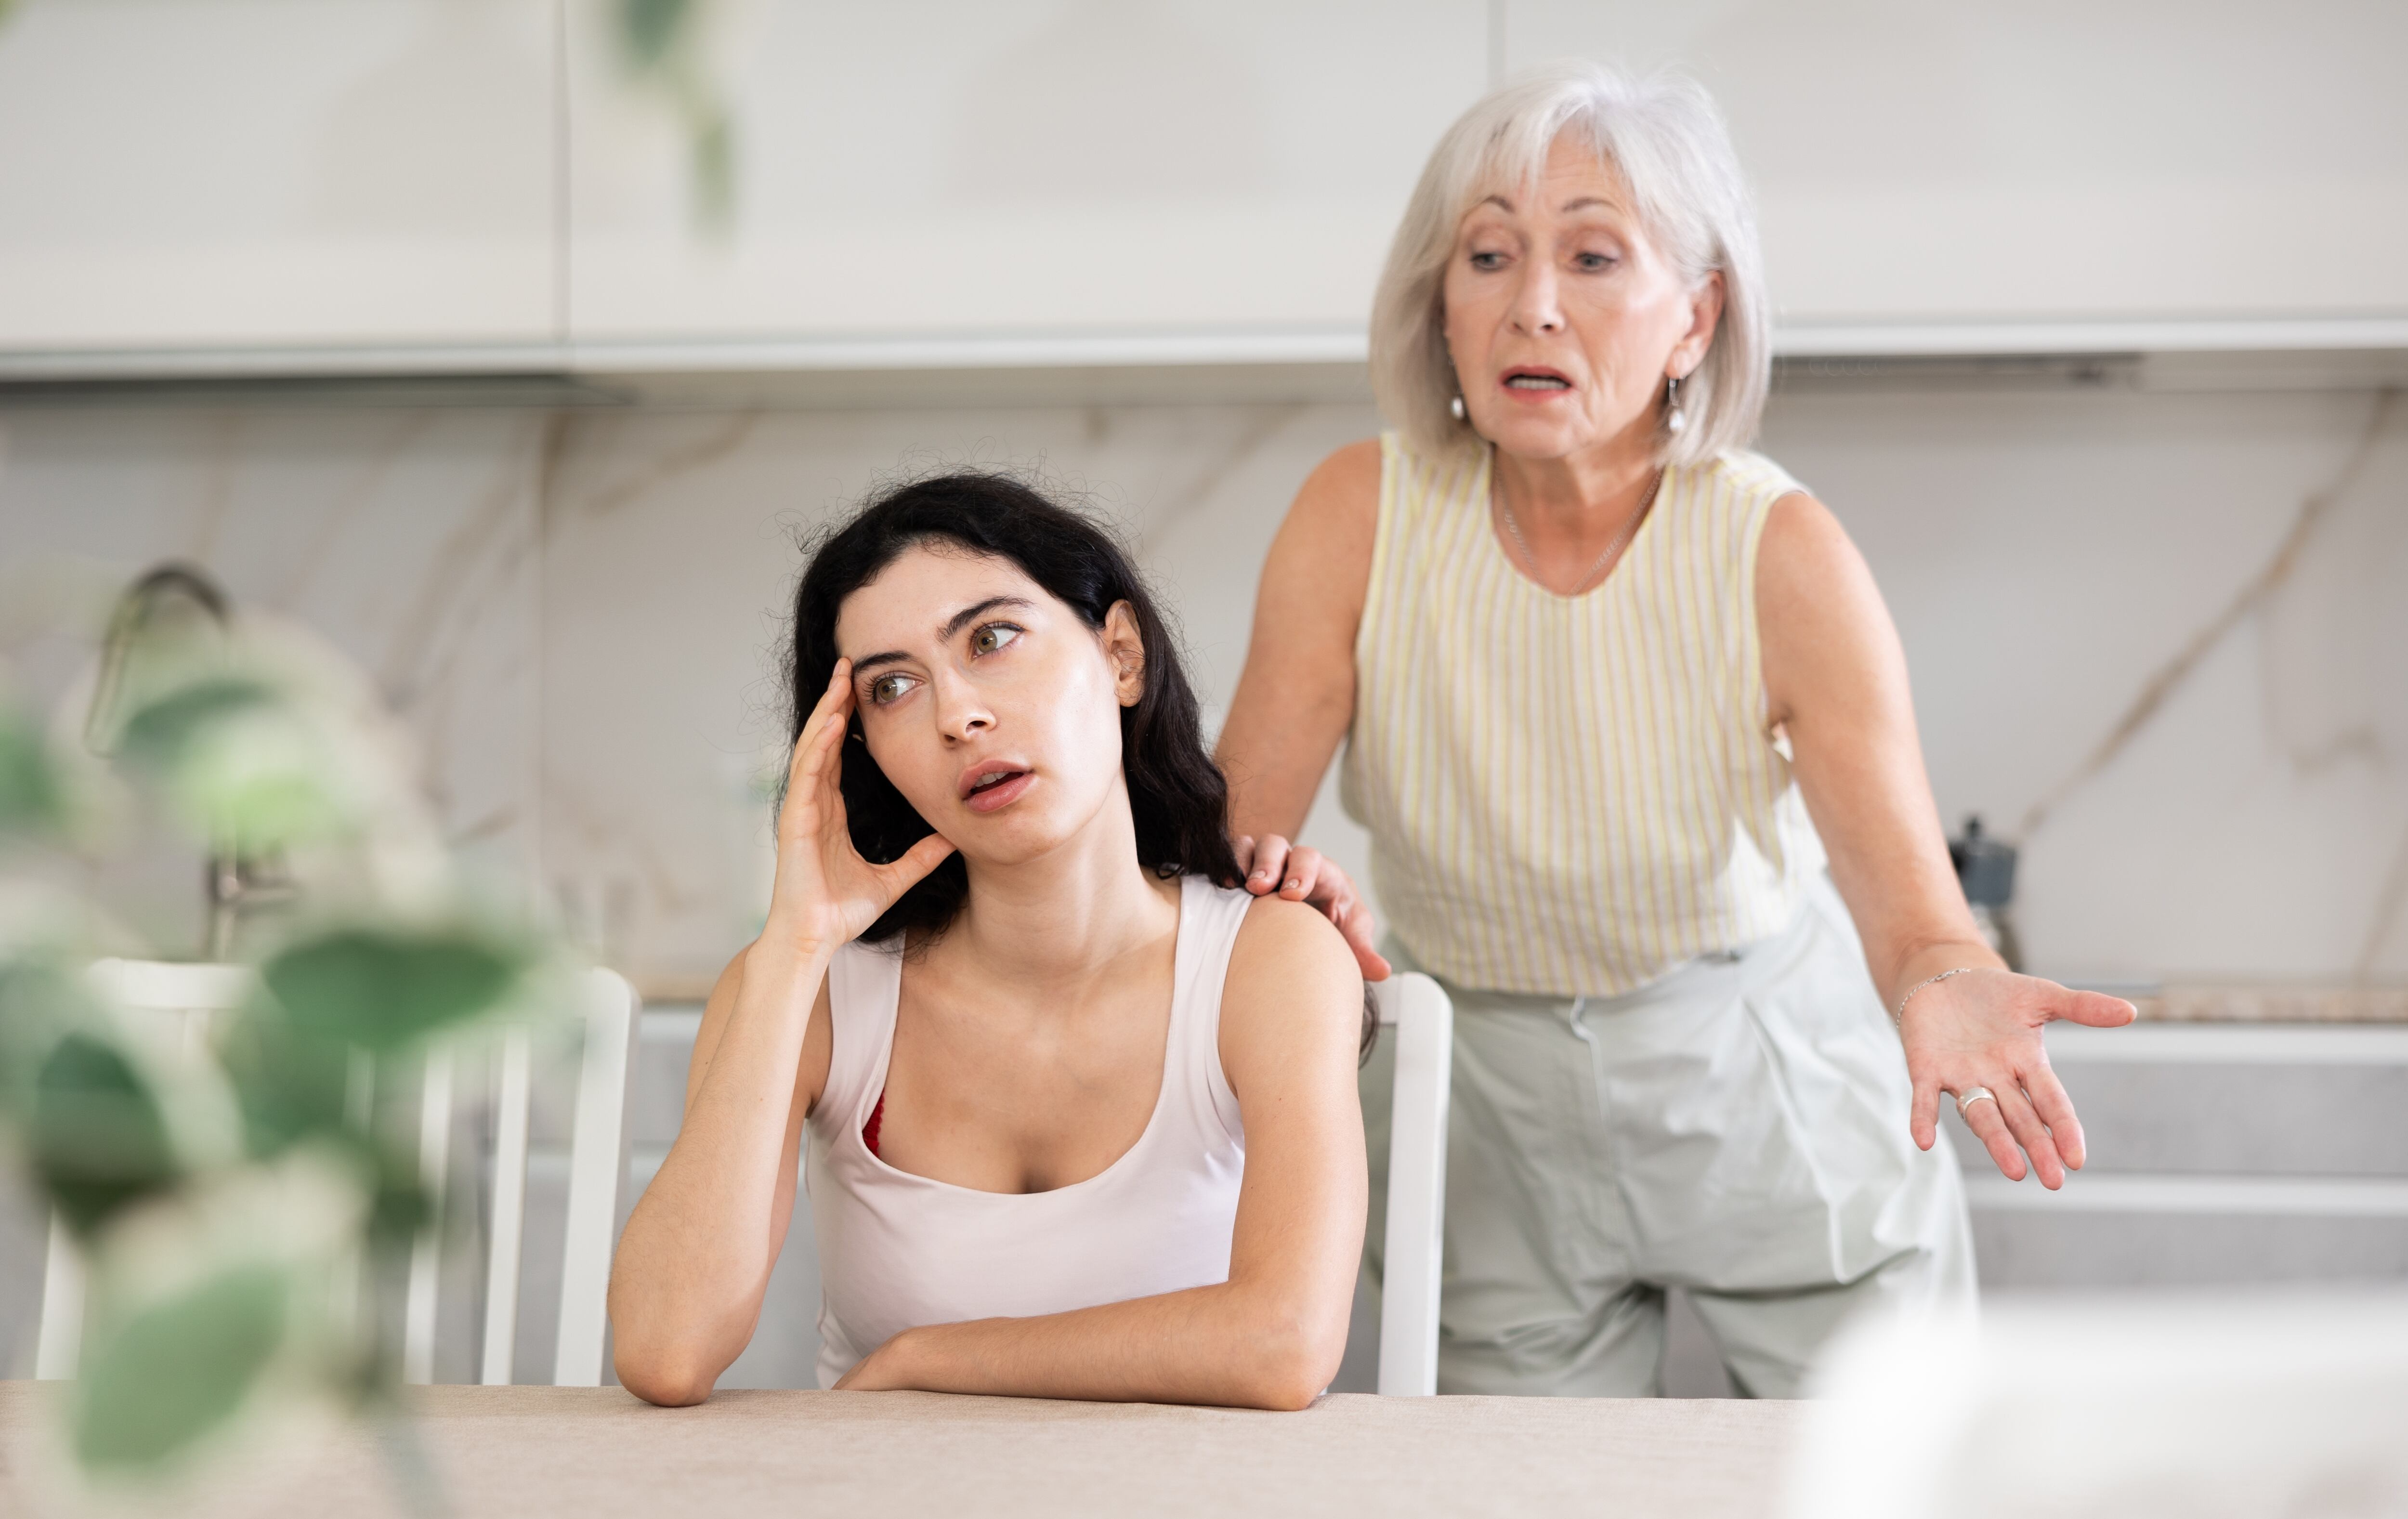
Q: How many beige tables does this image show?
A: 1